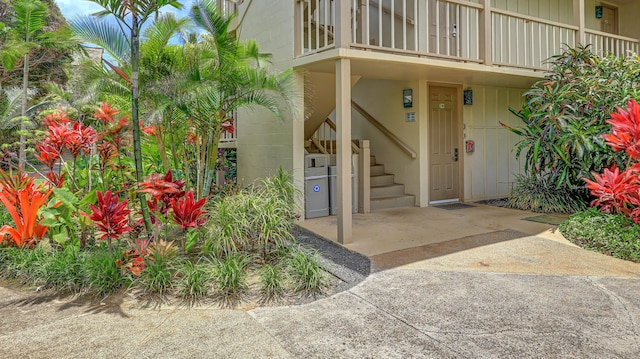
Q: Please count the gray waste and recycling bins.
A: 2